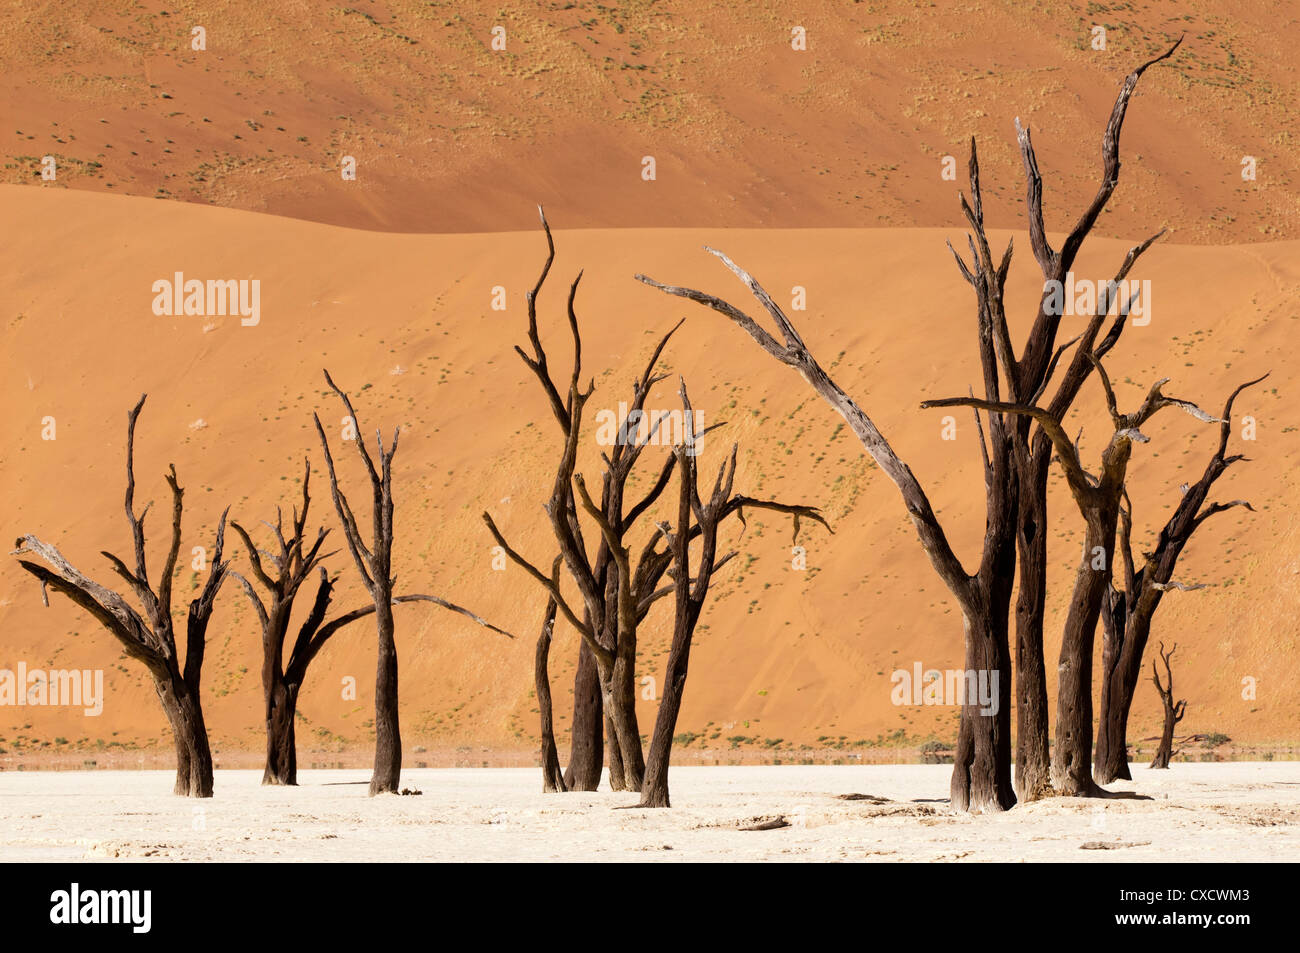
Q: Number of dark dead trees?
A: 12